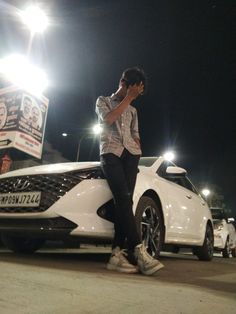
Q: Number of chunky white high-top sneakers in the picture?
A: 2